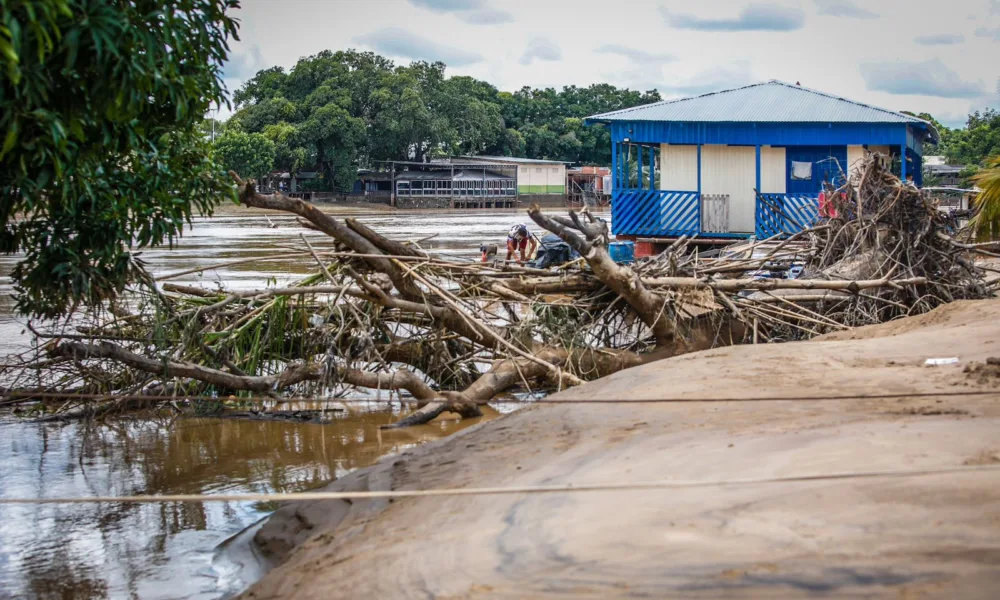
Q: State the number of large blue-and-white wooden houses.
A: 1